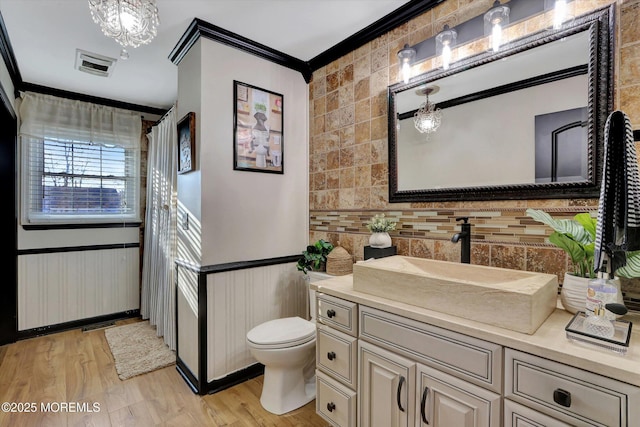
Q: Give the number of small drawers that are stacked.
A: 3